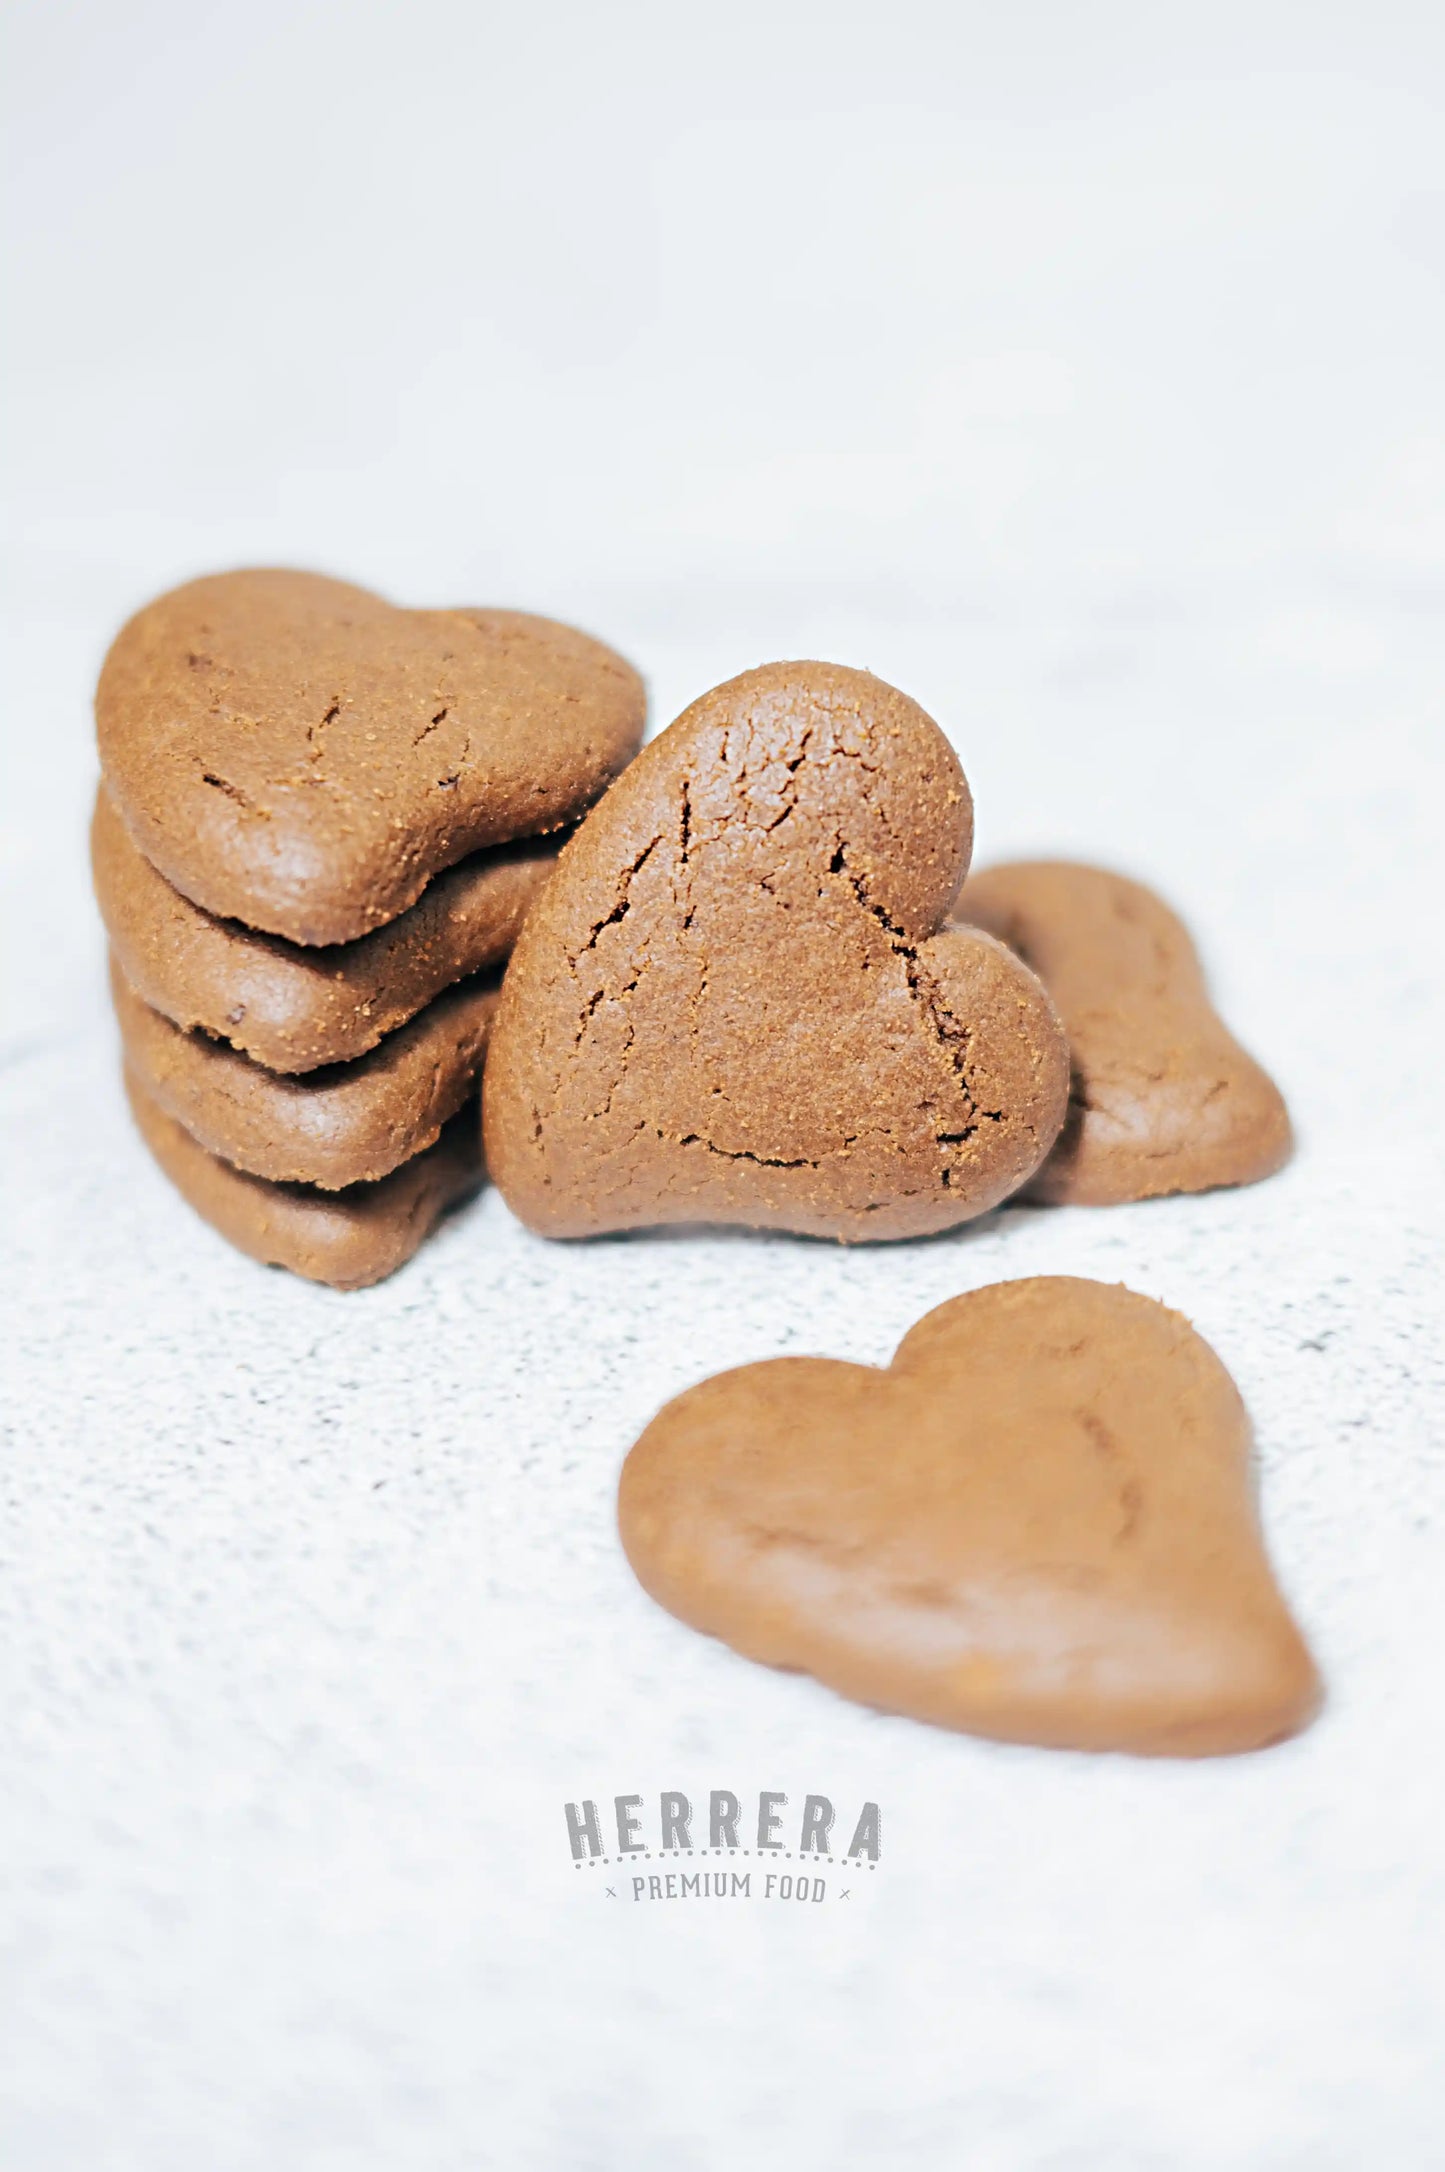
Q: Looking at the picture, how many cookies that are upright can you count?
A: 1